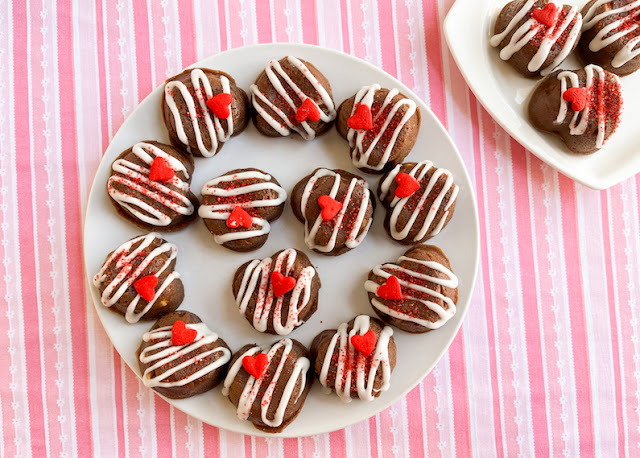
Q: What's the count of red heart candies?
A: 15